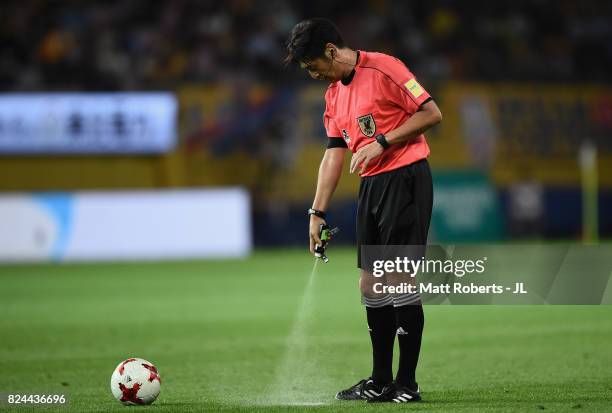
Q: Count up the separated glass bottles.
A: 0